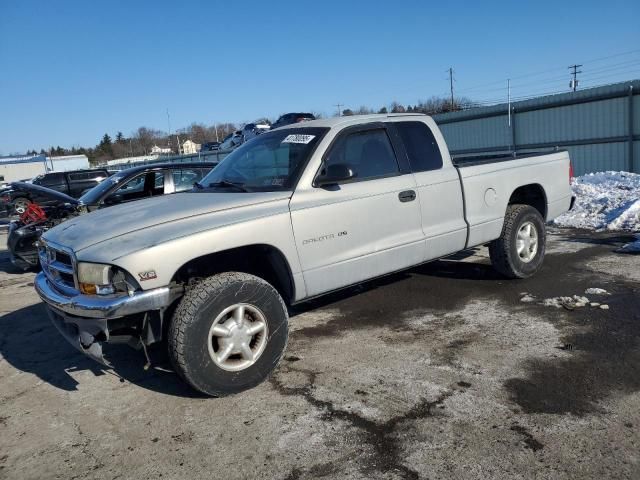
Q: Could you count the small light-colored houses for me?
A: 2